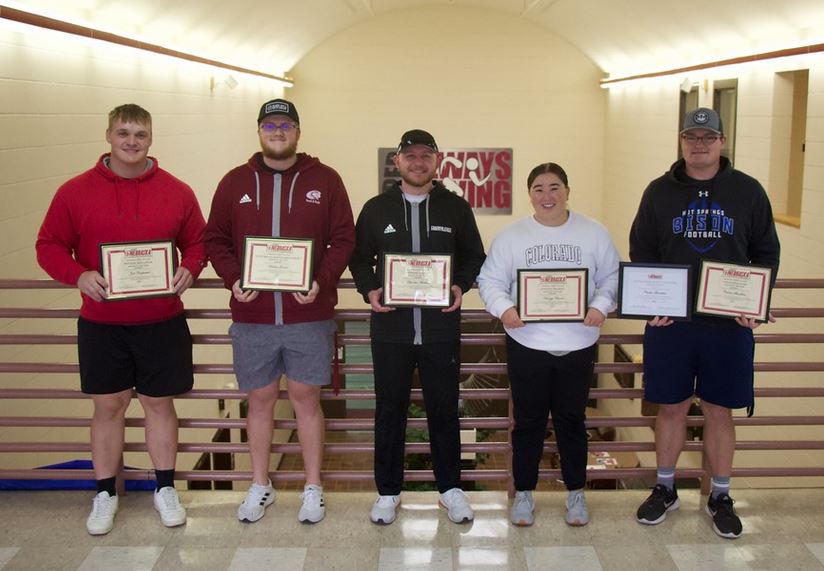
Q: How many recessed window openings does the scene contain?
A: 3